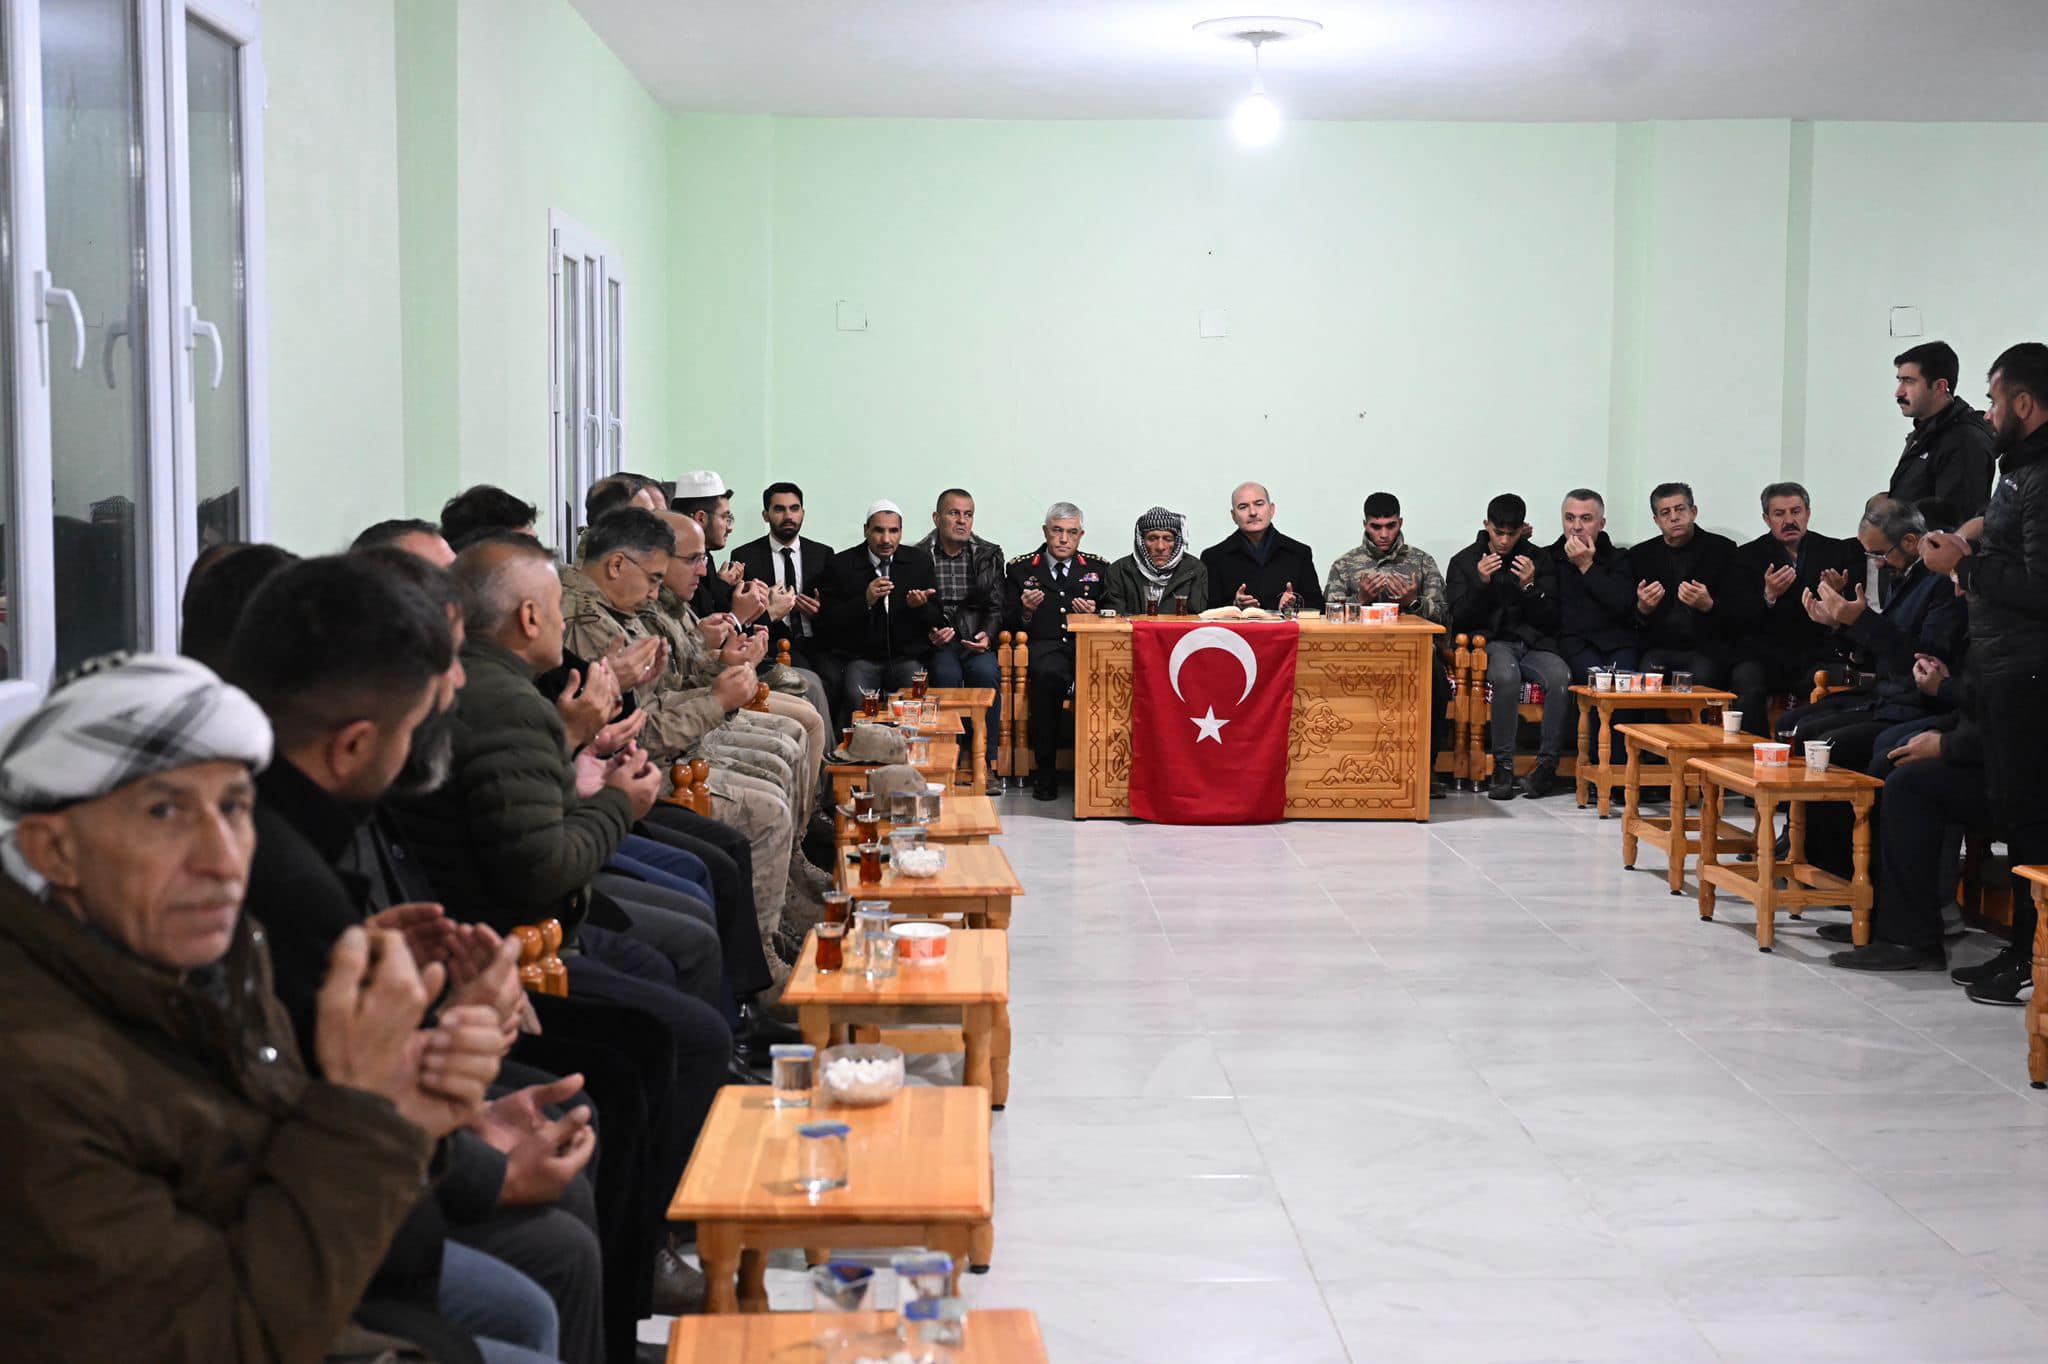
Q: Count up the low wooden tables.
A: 12